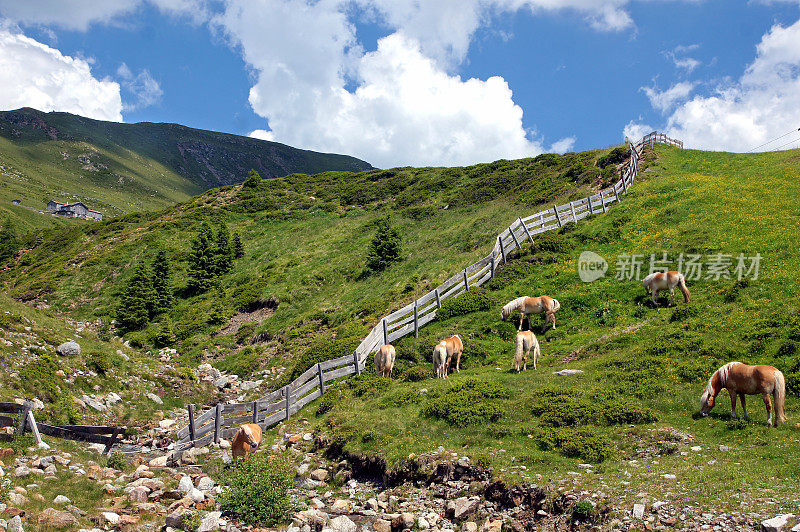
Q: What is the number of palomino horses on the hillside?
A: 8